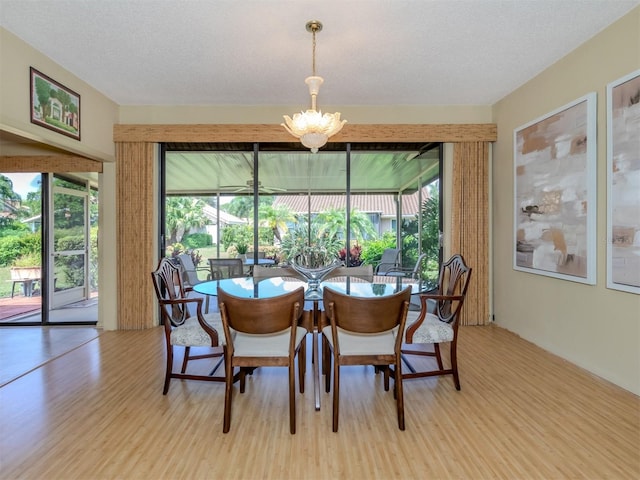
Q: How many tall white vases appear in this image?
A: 0